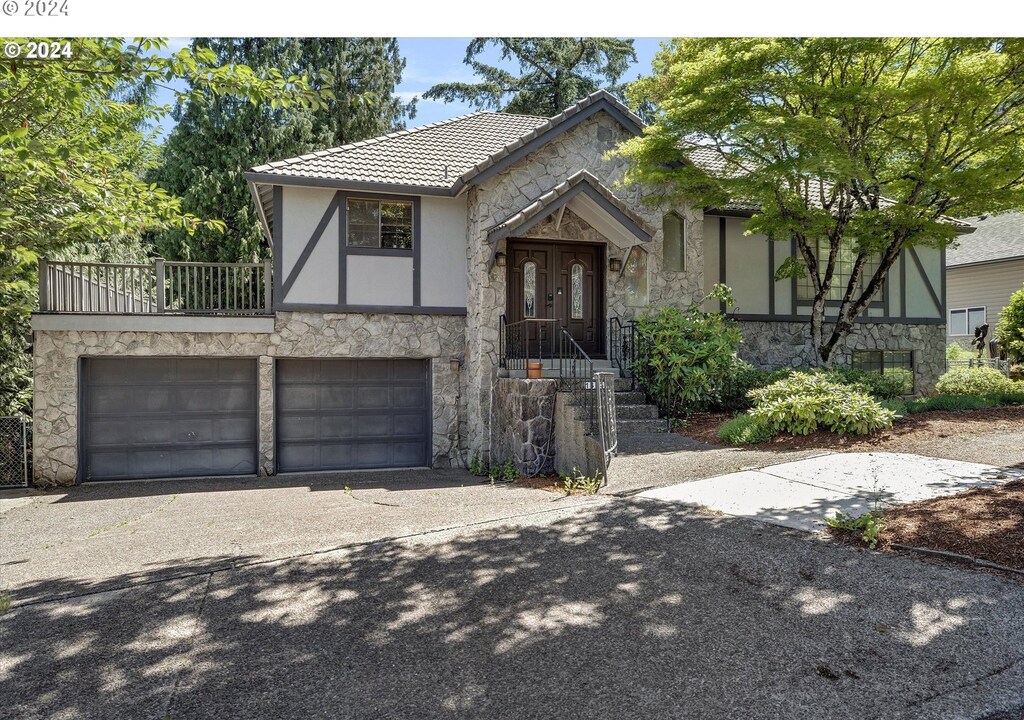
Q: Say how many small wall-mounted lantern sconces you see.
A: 2